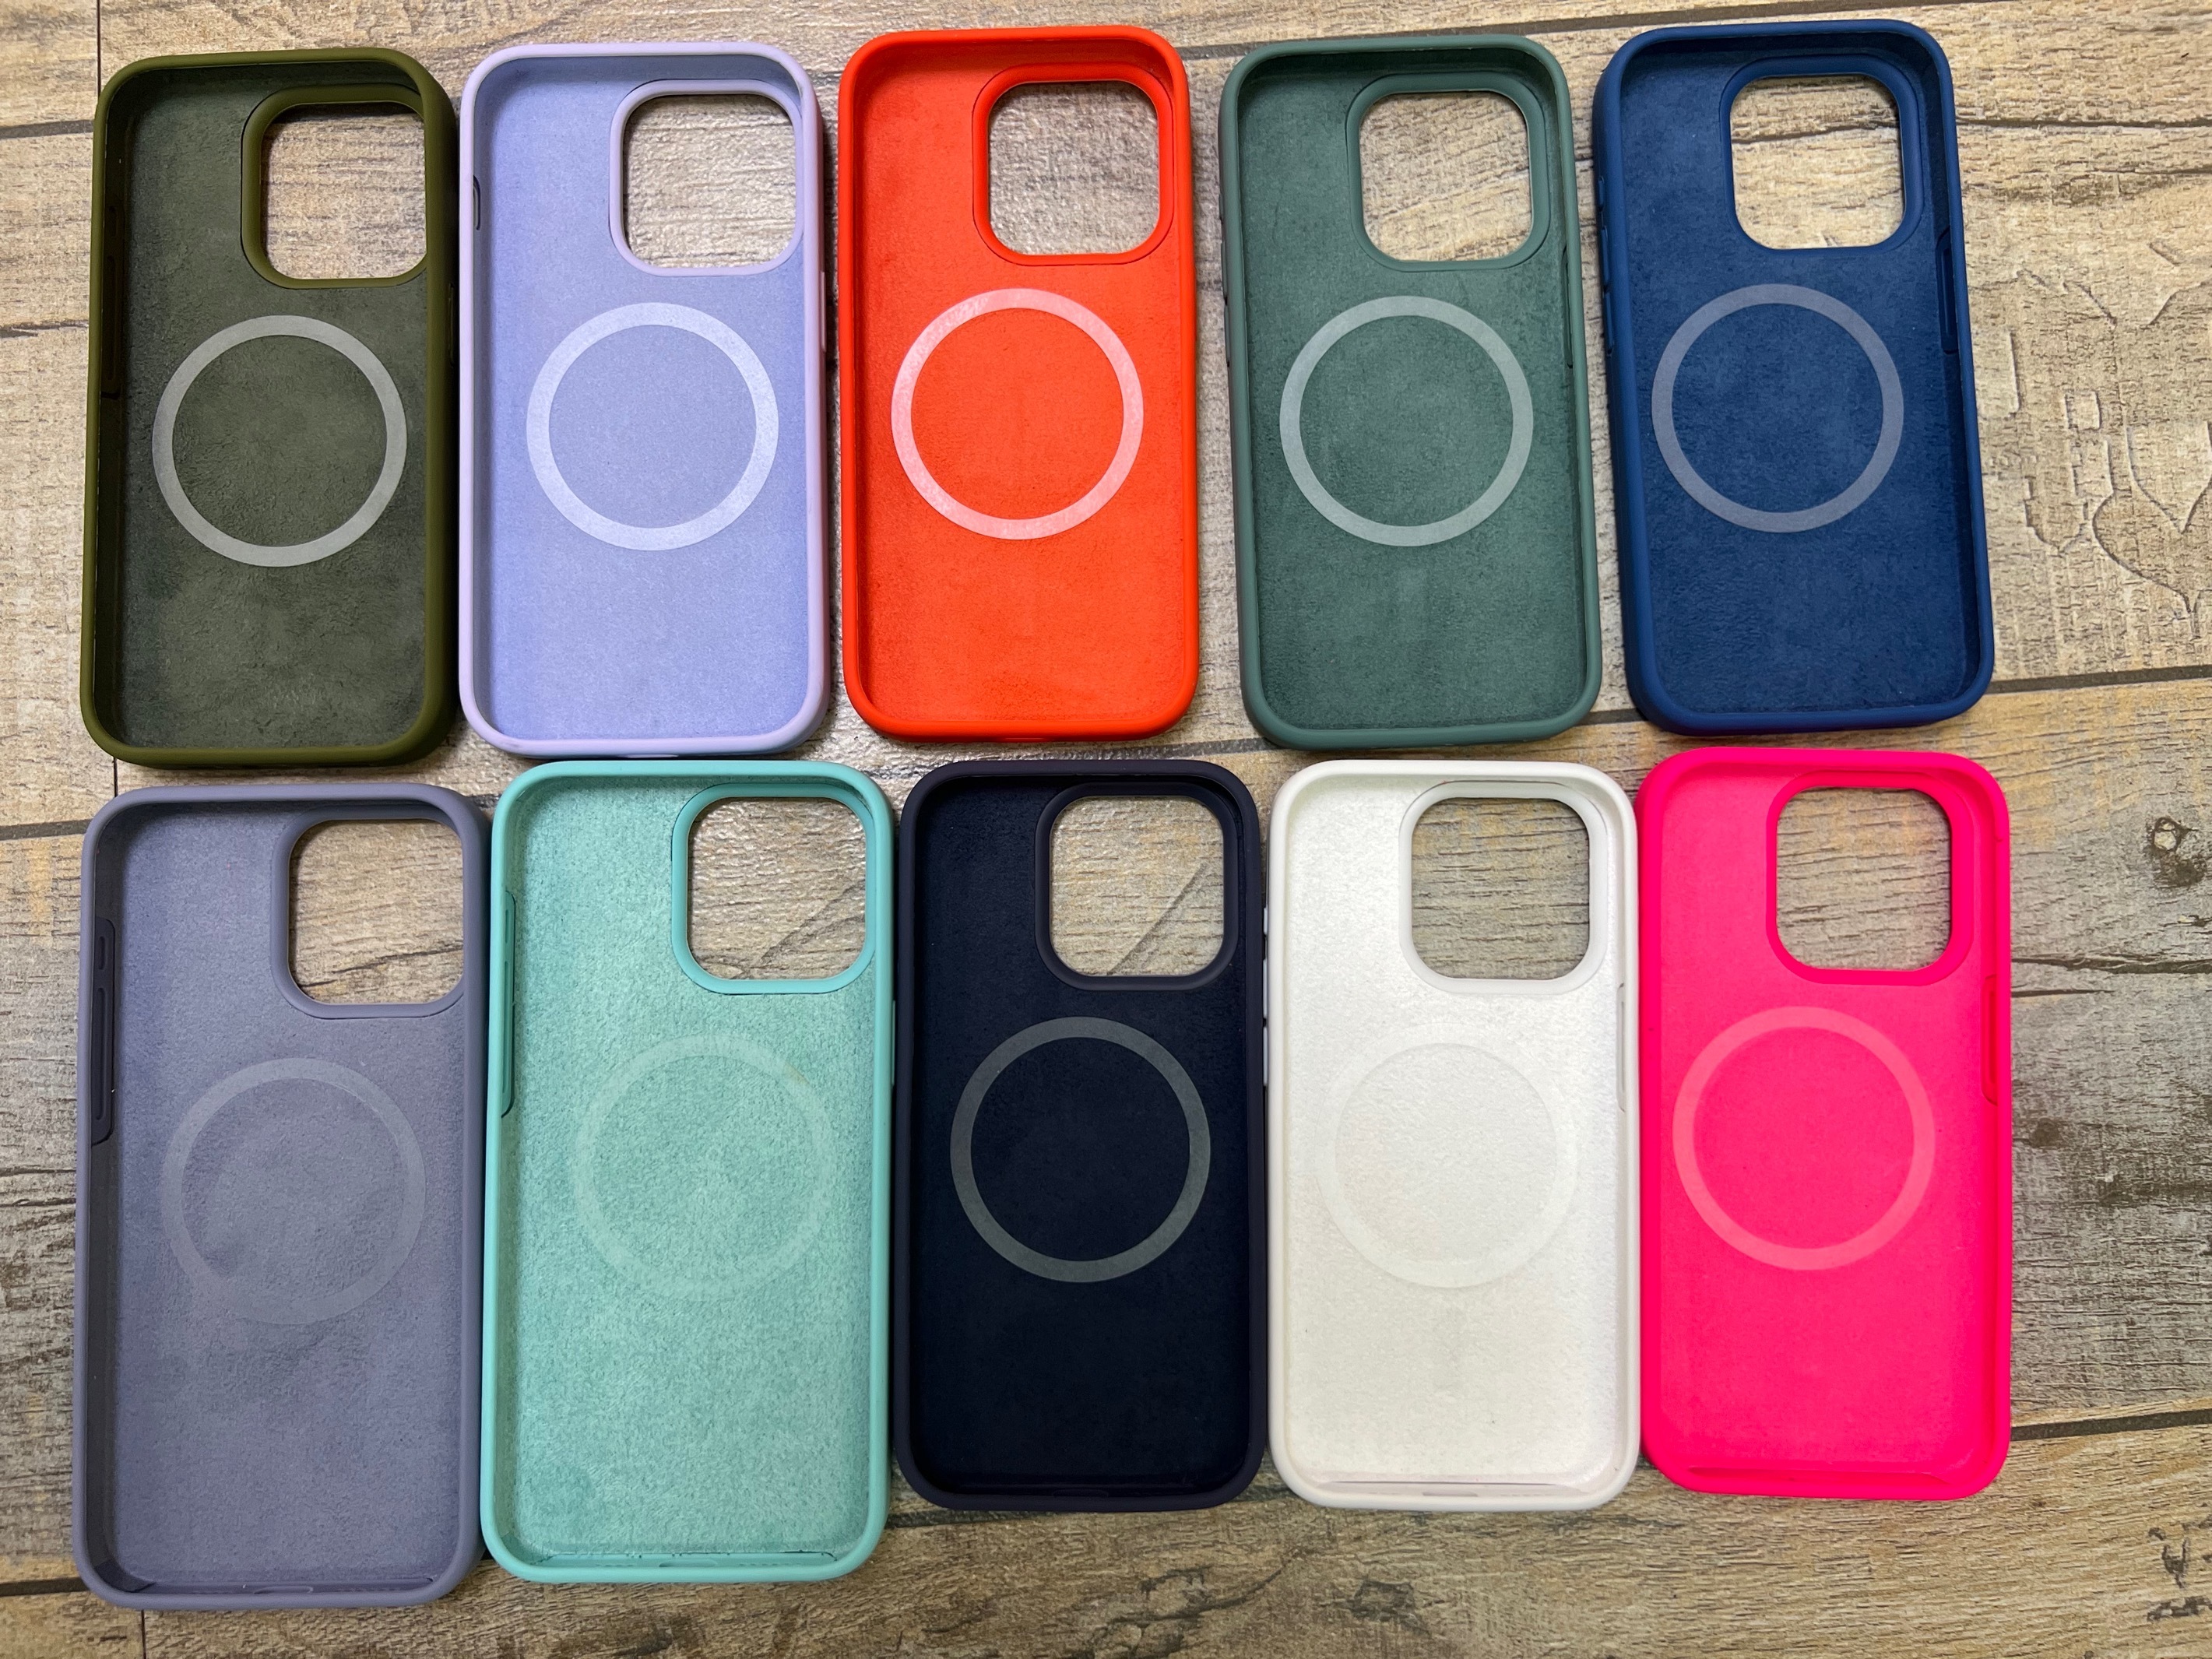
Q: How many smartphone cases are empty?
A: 10